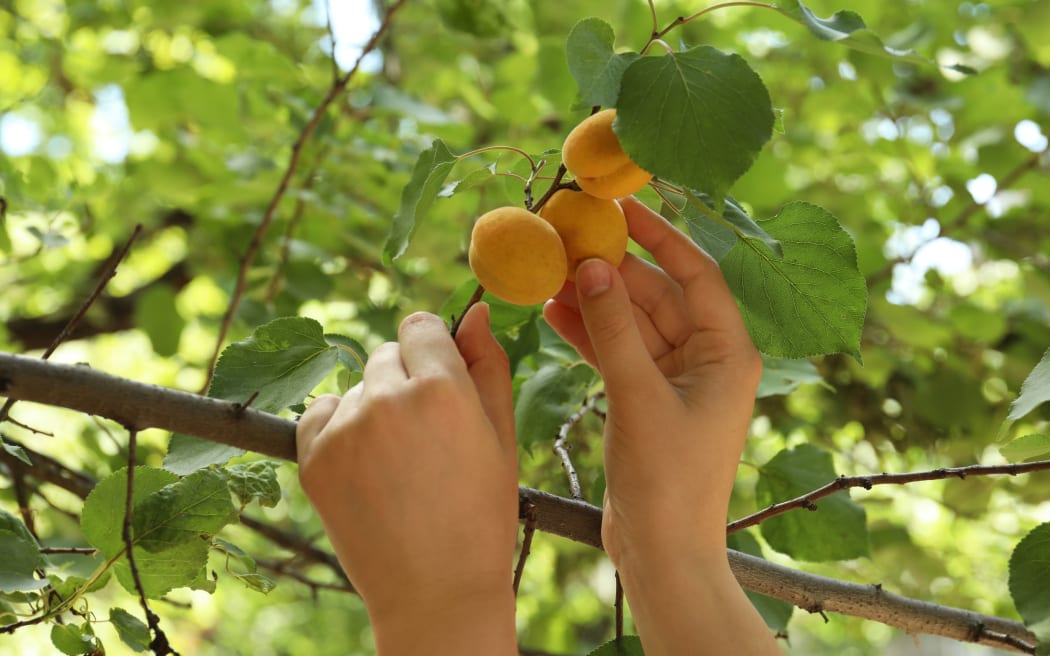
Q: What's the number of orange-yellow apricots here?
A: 3